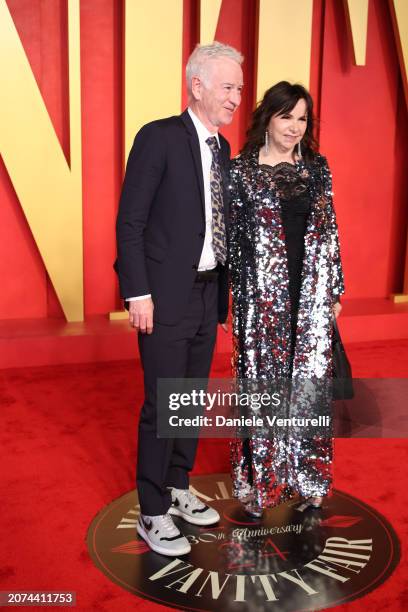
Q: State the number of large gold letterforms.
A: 4